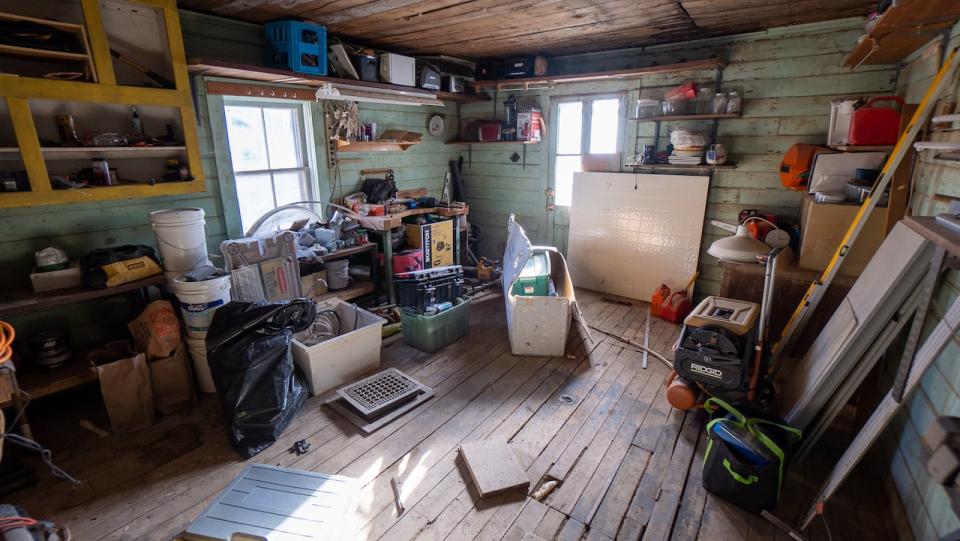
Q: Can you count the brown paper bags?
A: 3